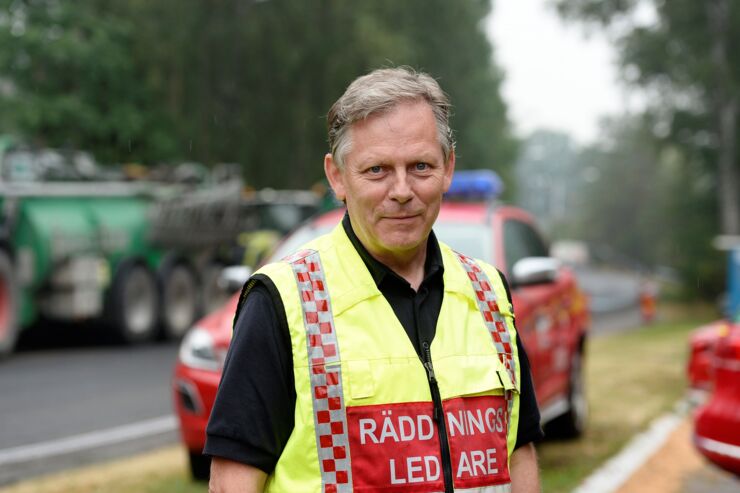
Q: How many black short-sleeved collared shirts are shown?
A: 1